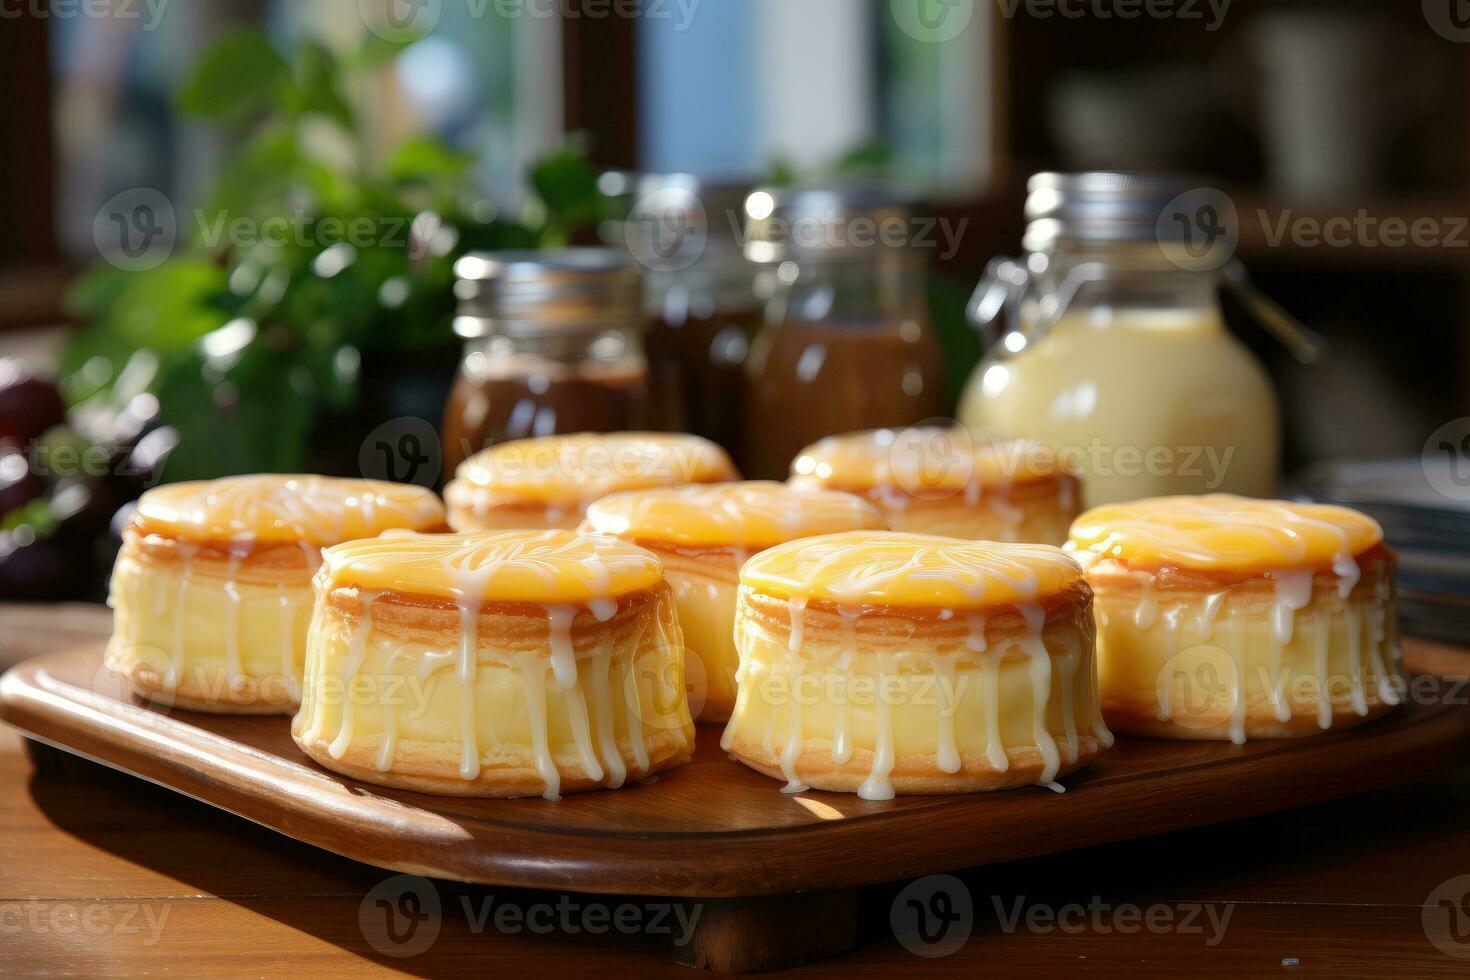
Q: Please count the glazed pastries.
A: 7